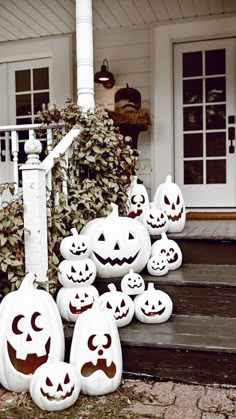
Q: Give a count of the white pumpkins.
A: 15